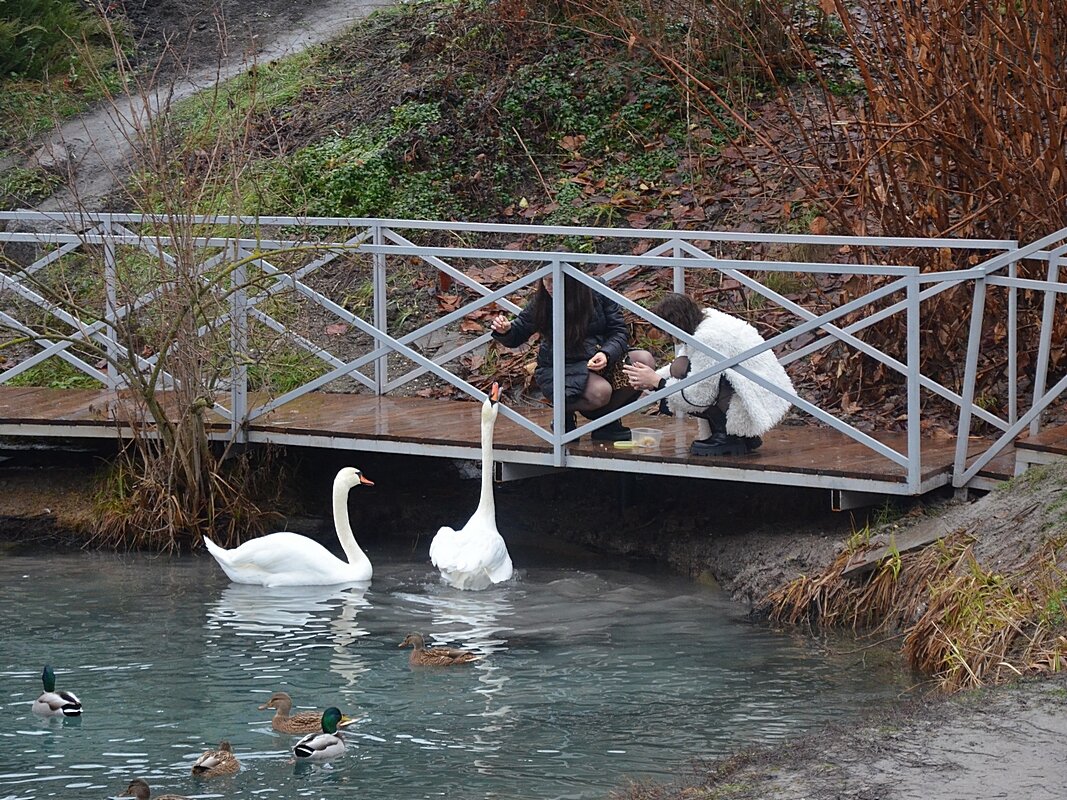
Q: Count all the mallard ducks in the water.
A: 6